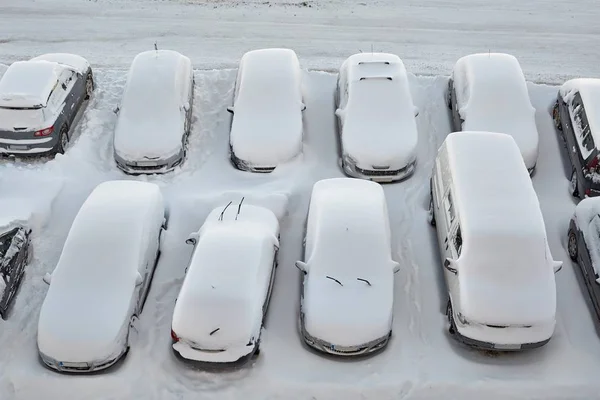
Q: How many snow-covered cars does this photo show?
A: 12